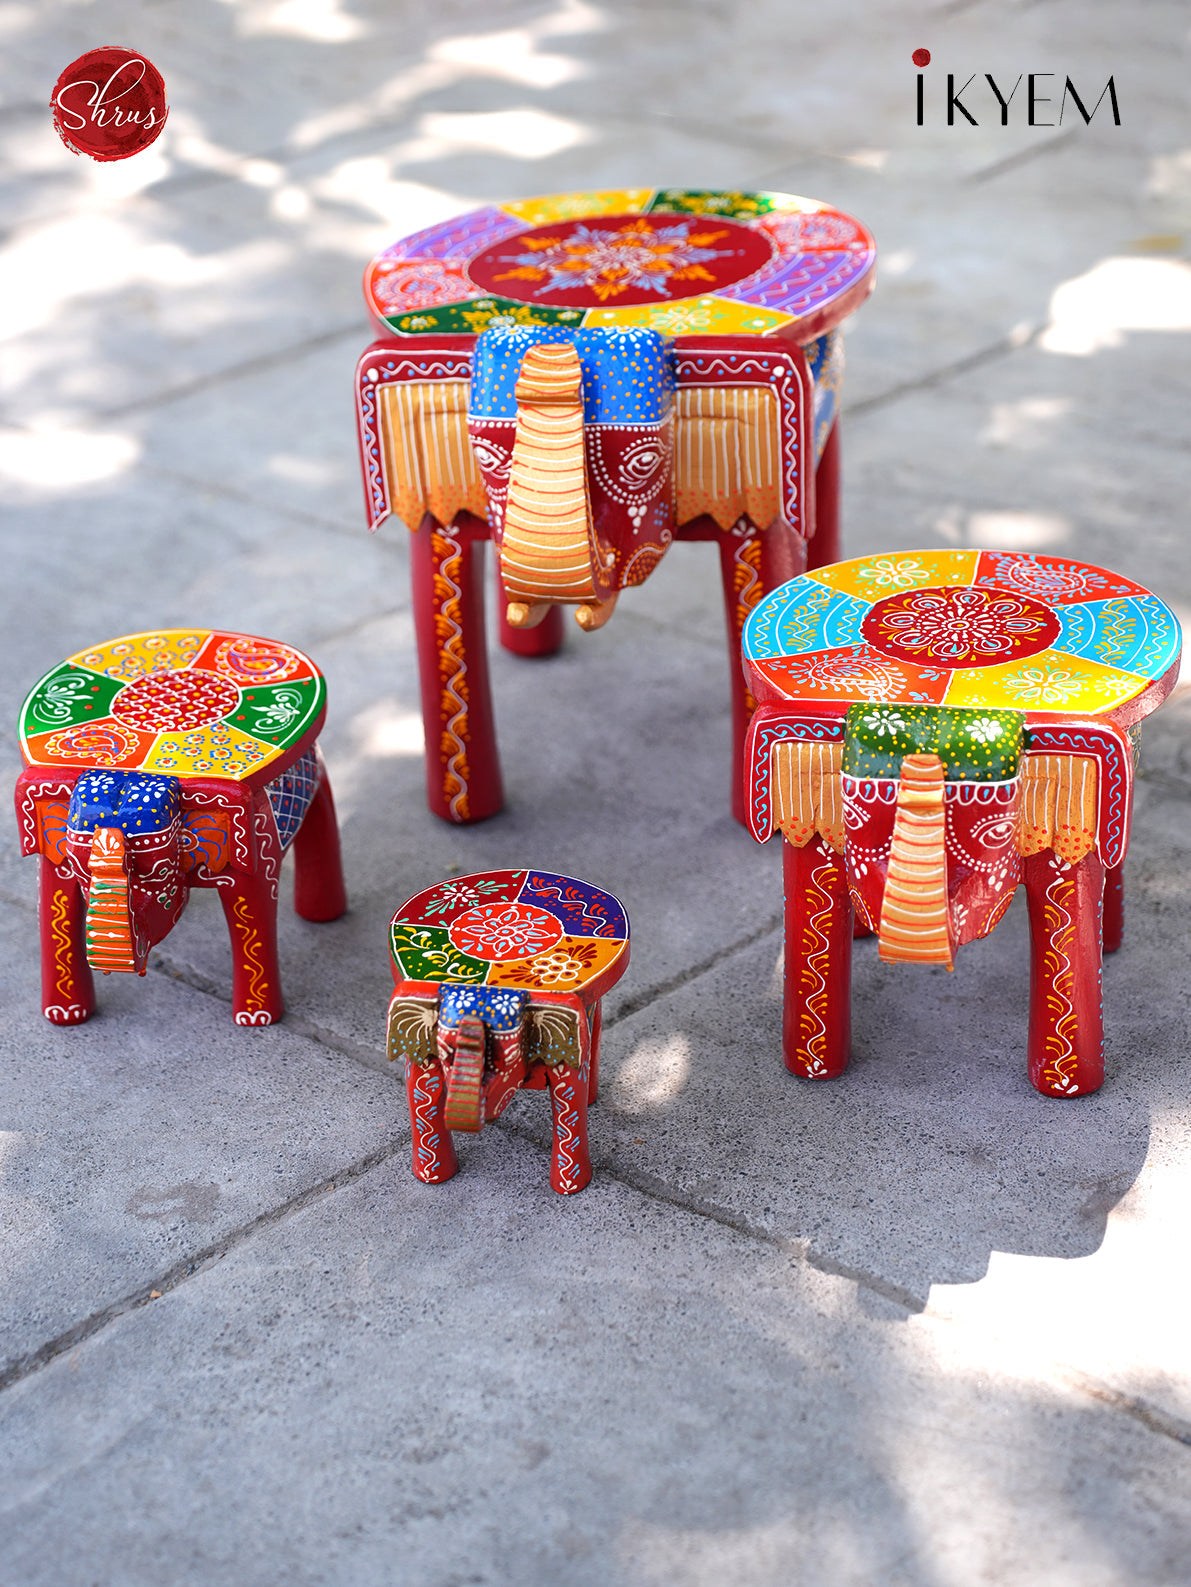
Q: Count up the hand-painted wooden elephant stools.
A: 4